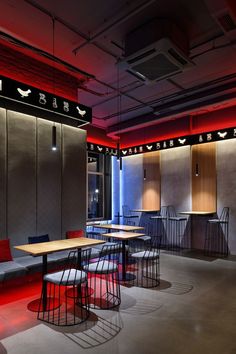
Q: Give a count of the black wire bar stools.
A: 4